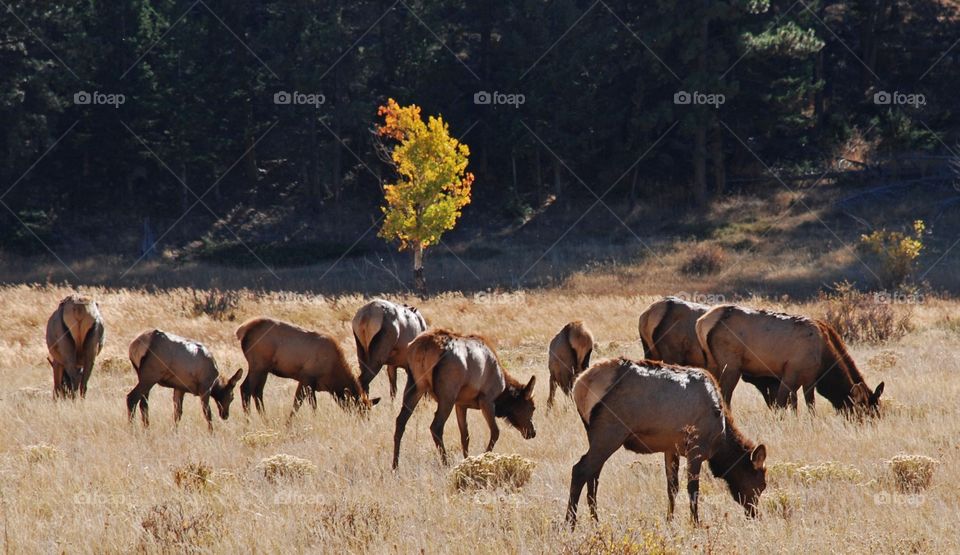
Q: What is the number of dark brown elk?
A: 9